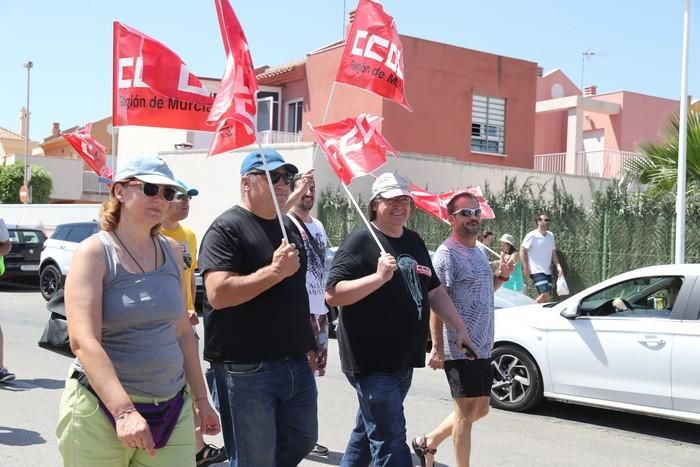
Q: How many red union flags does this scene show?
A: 6